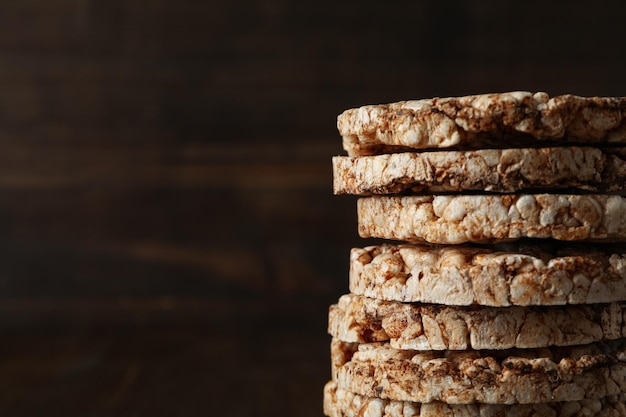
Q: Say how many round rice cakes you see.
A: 7